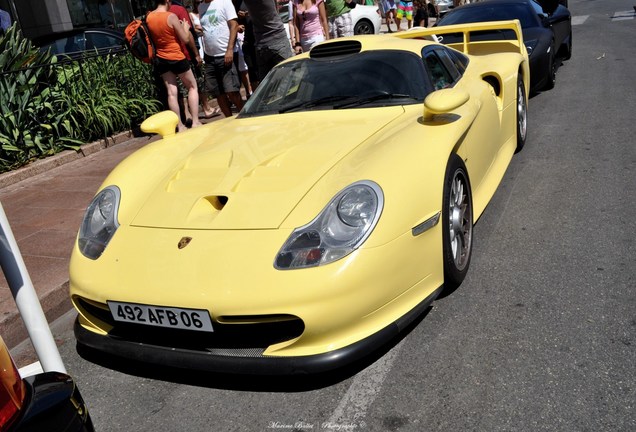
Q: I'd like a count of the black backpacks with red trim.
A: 1